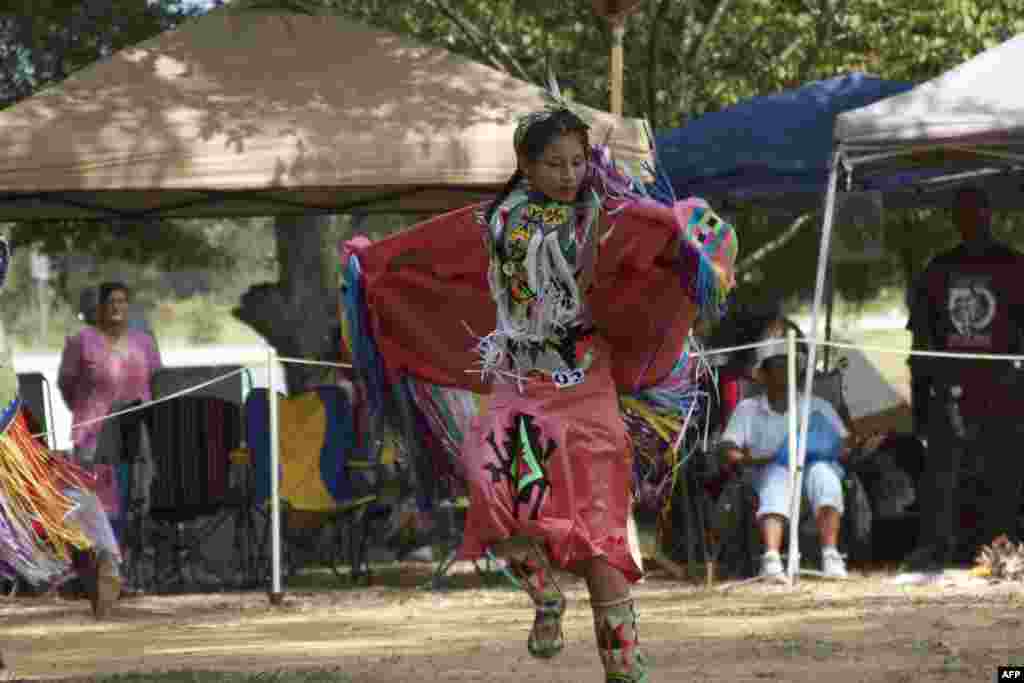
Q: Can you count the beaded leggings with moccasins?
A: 2